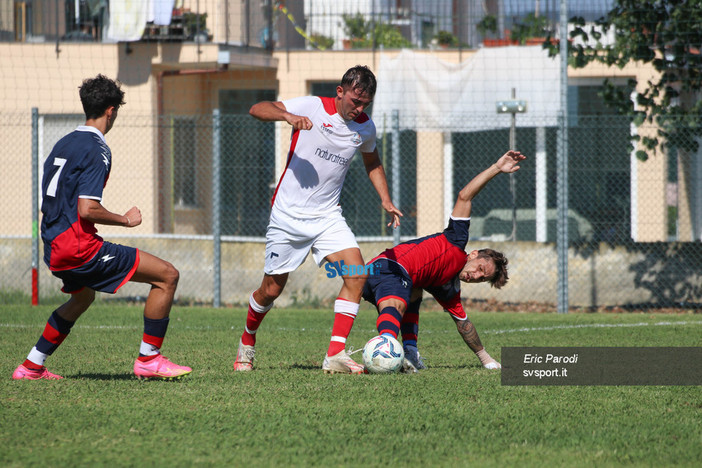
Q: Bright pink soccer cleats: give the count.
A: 2